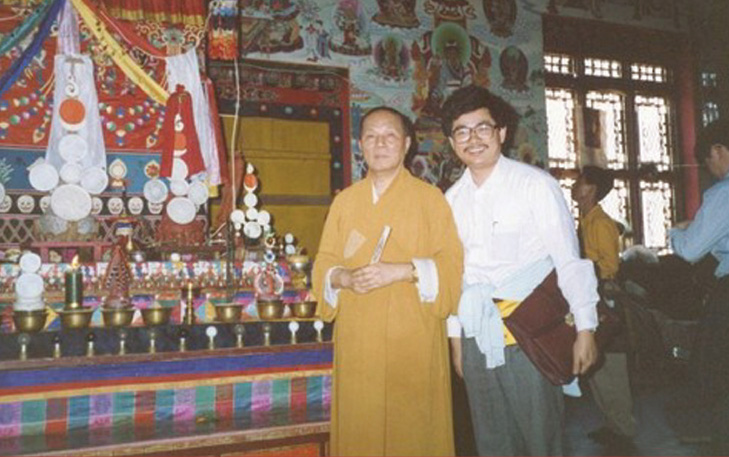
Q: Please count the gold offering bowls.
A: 7